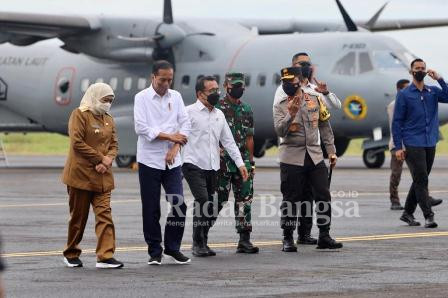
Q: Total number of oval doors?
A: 1